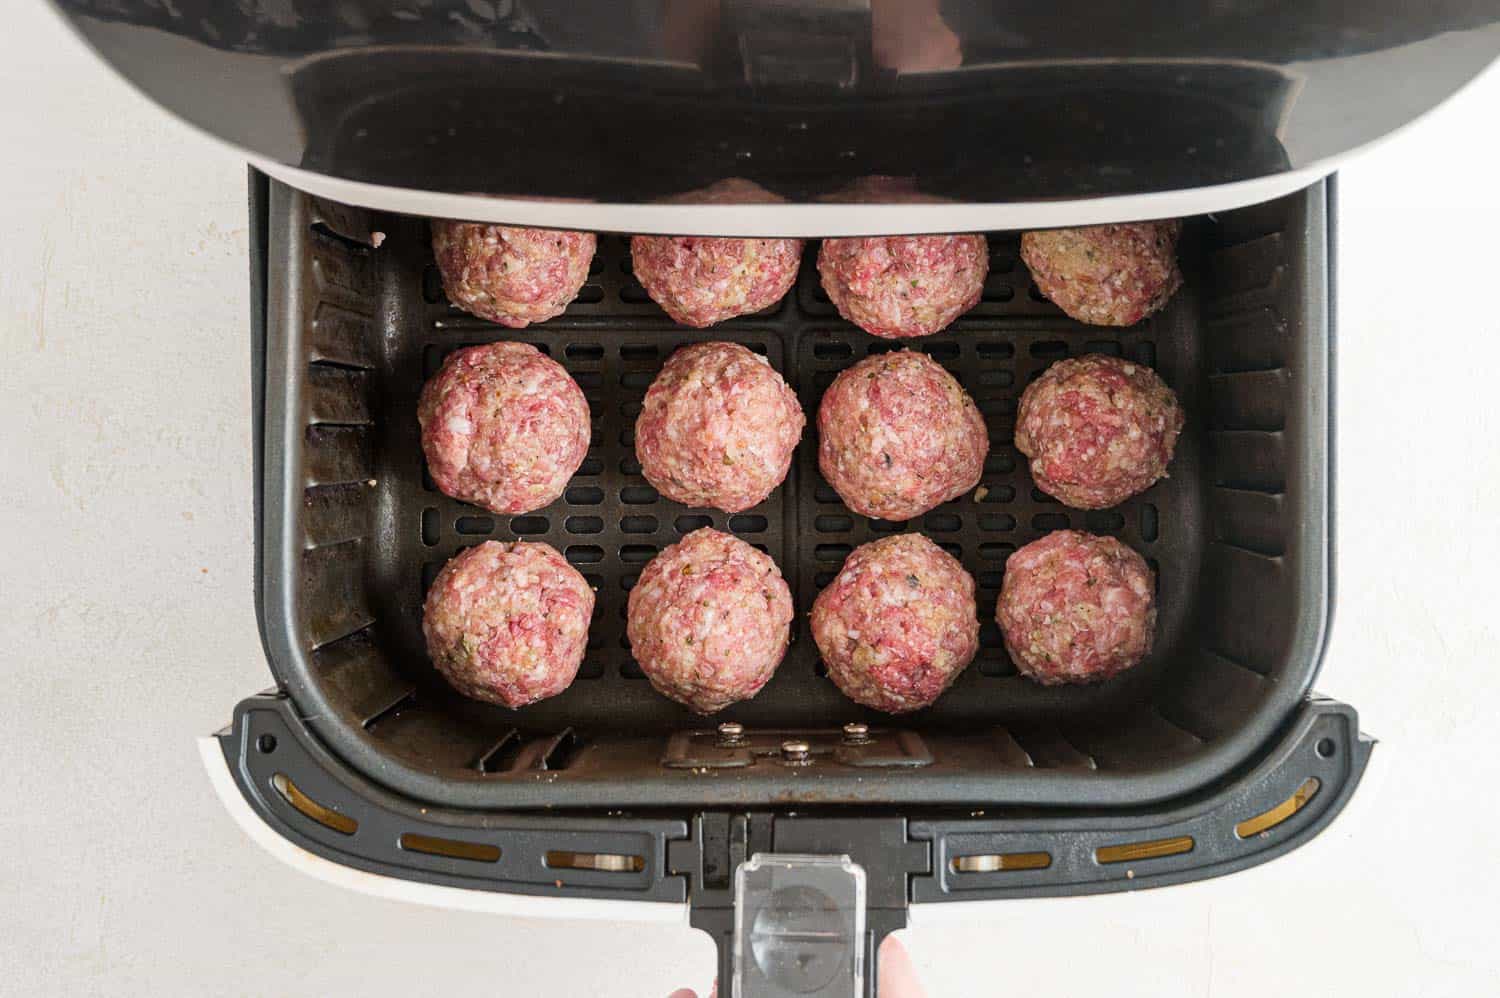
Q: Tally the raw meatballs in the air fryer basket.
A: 12